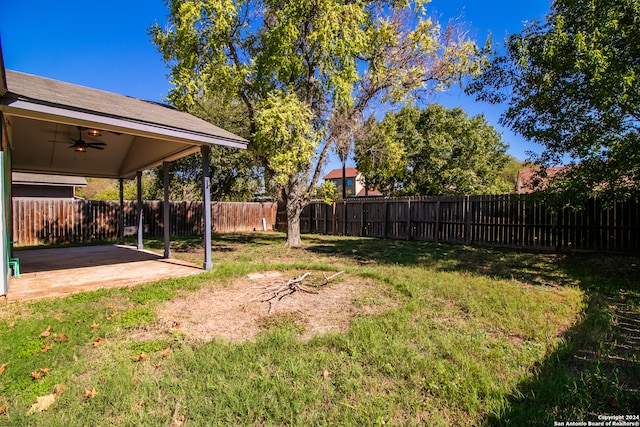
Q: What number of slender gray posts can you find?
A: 4